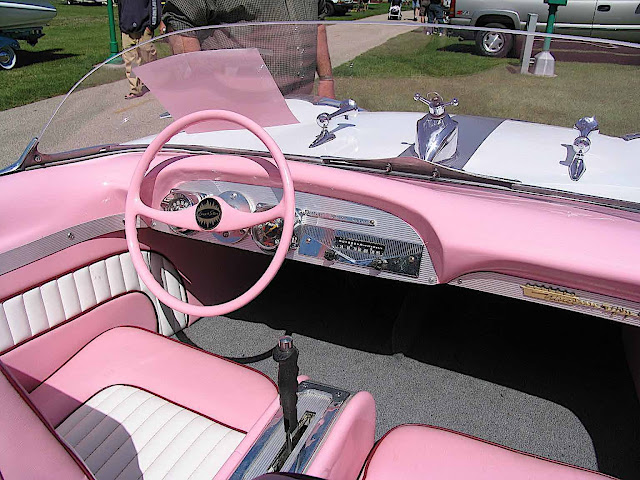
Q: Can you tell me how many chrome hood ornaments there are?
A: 3